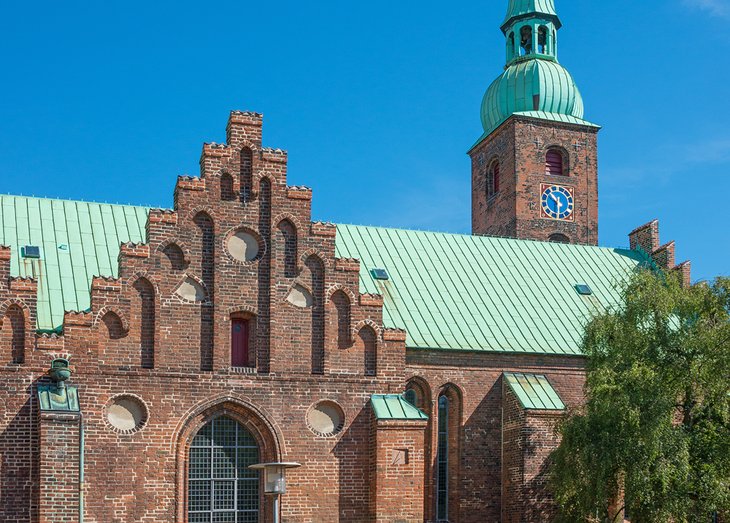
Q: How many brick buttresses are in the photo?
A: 3